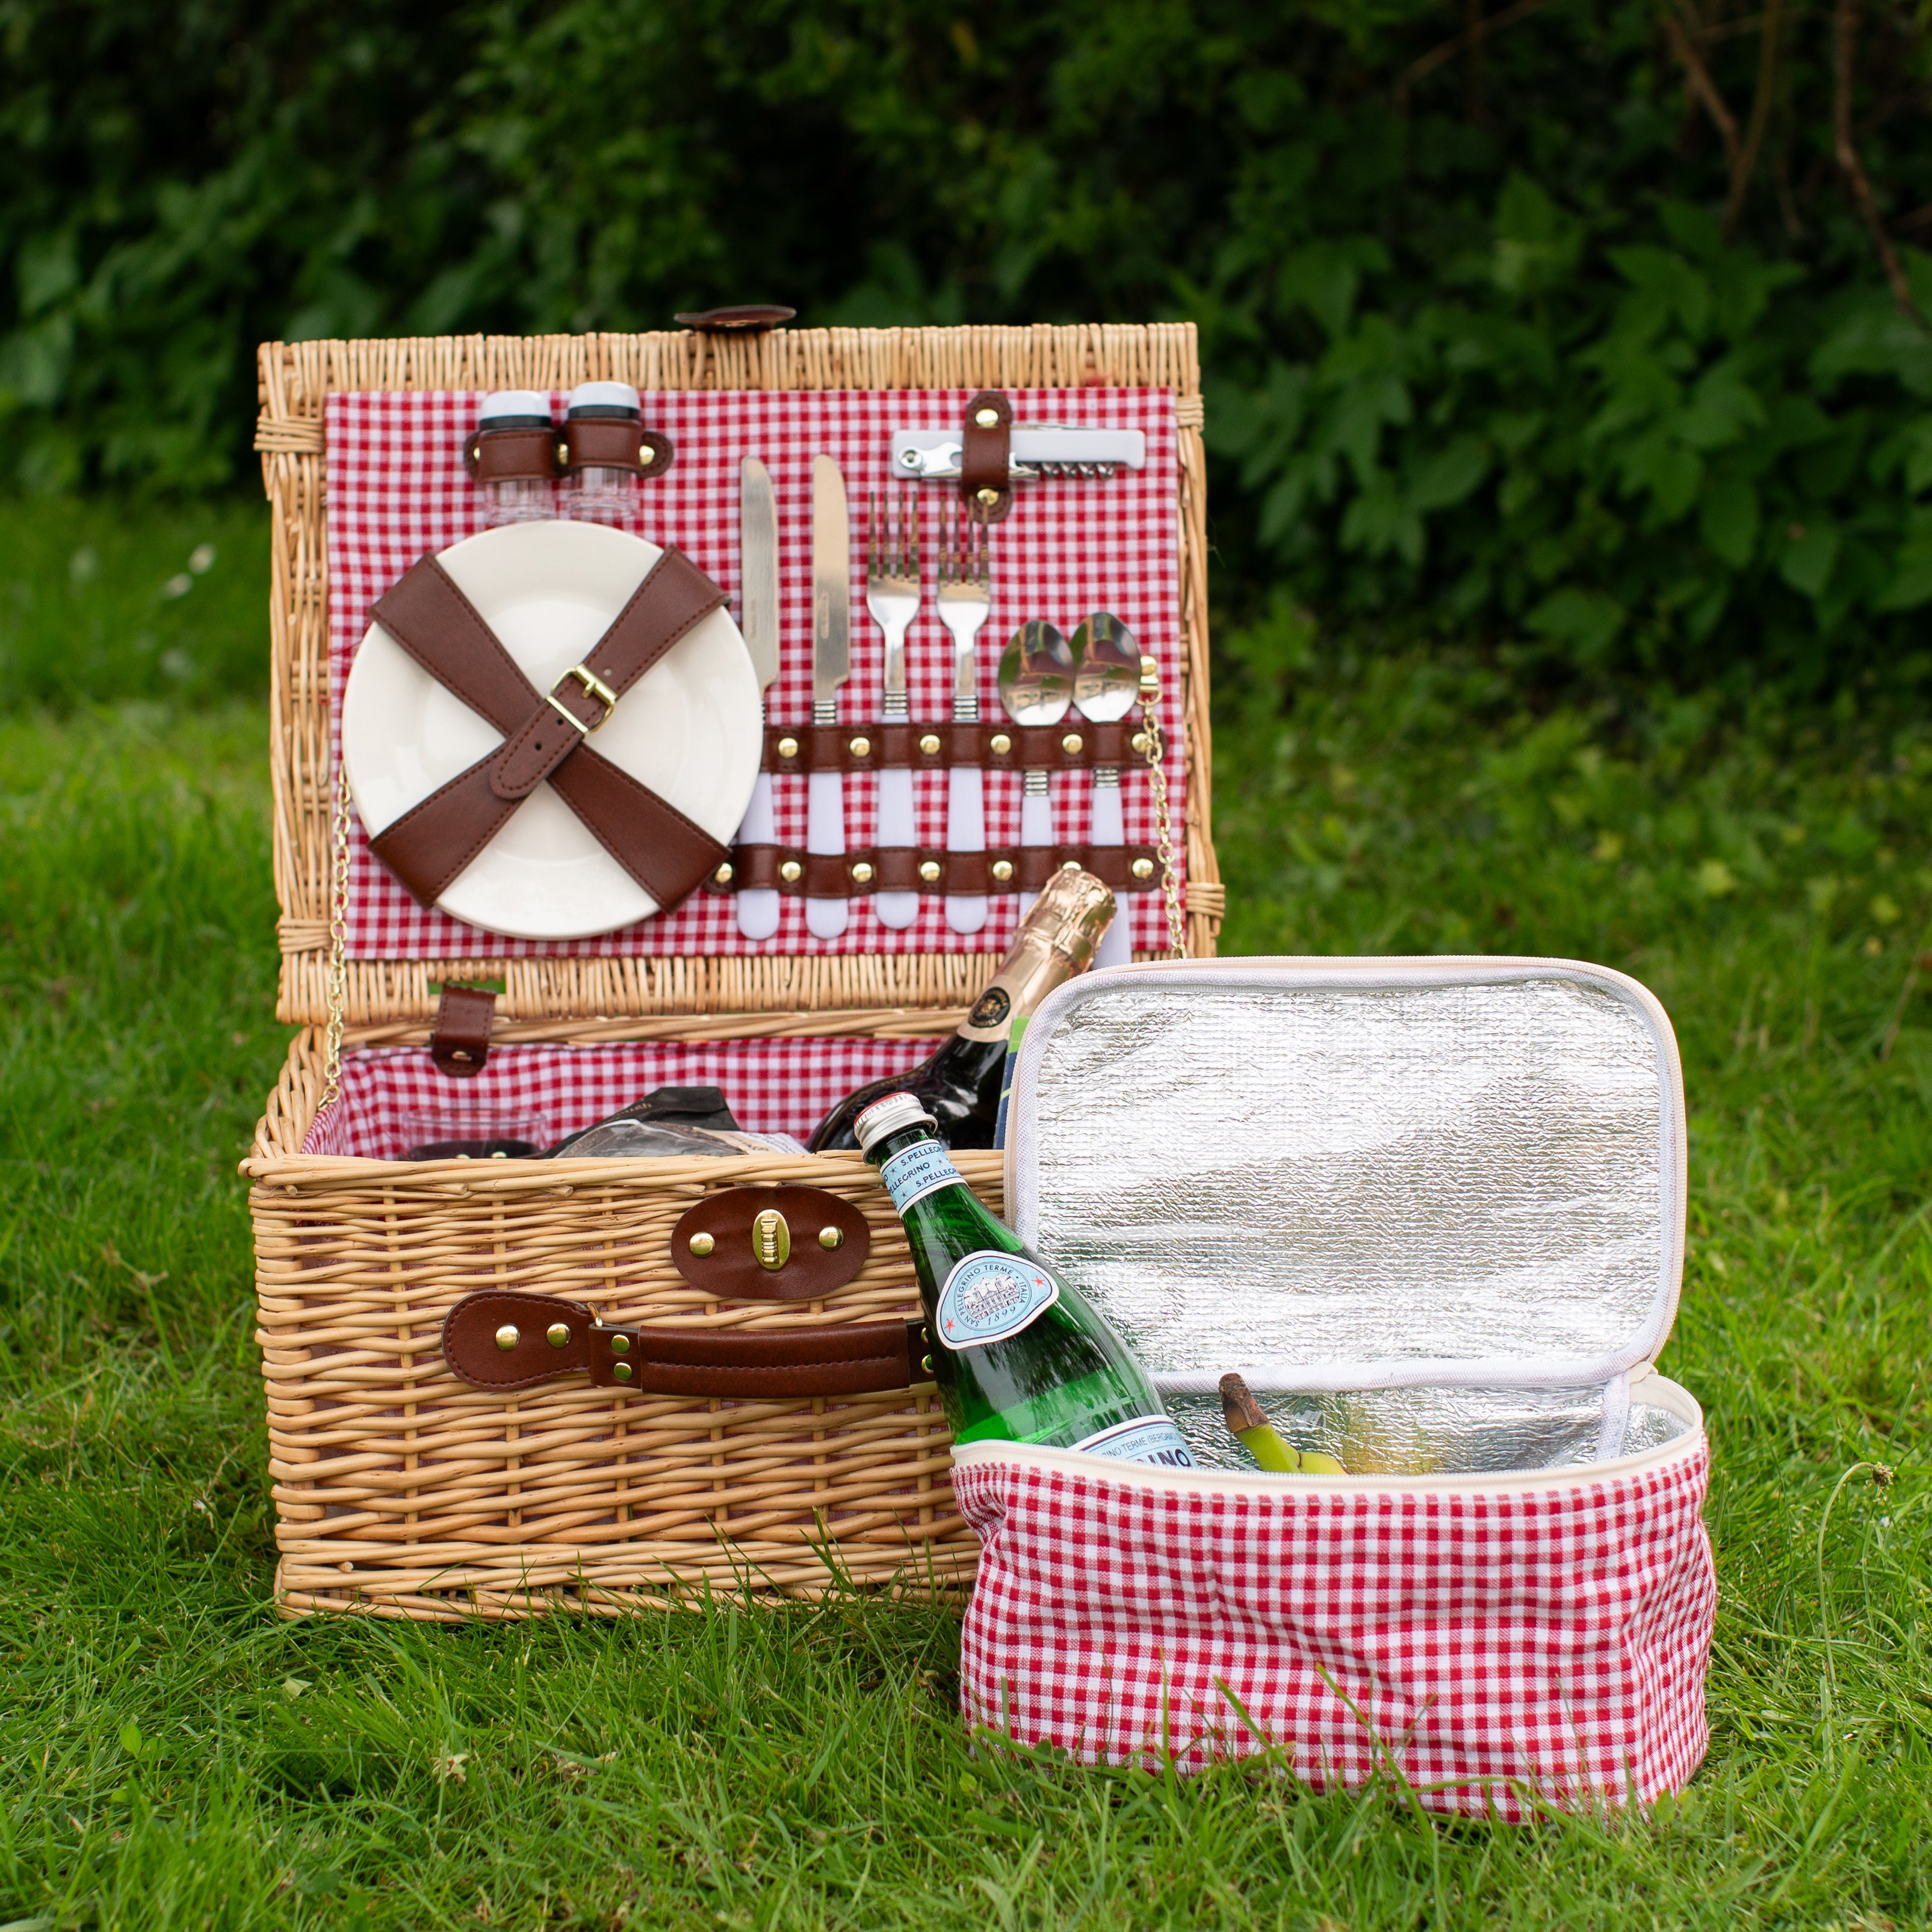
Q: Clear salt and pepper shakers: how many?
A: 2